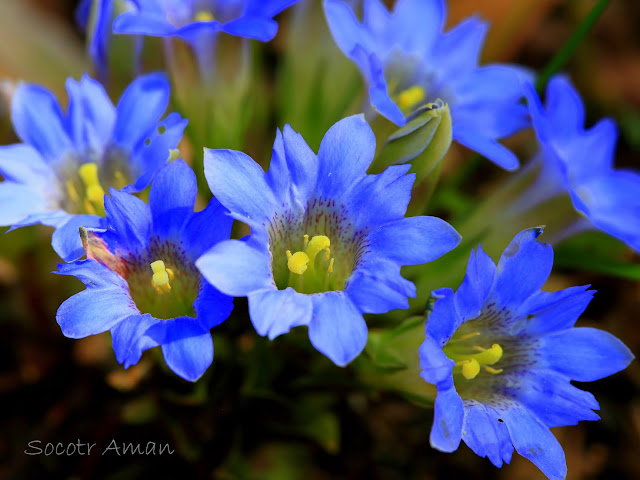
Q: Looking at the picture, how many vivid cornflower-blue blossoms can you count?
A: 7